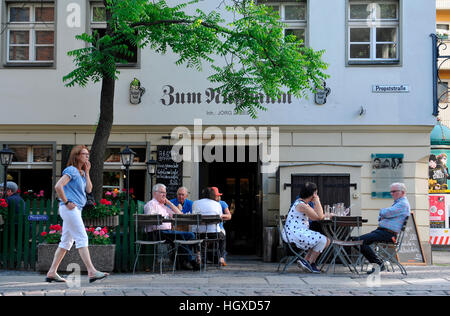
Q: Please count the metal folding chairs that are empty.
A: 3